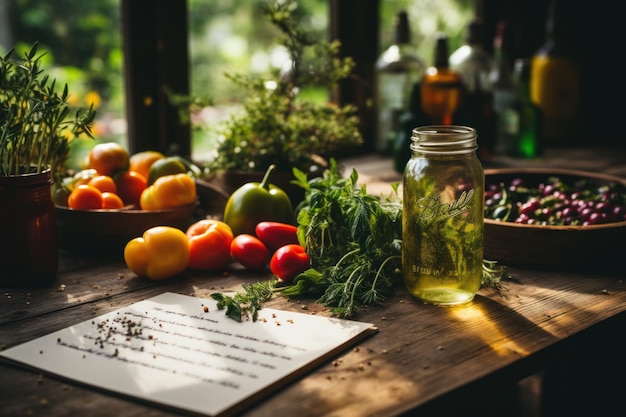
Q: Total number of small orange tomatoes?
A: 3